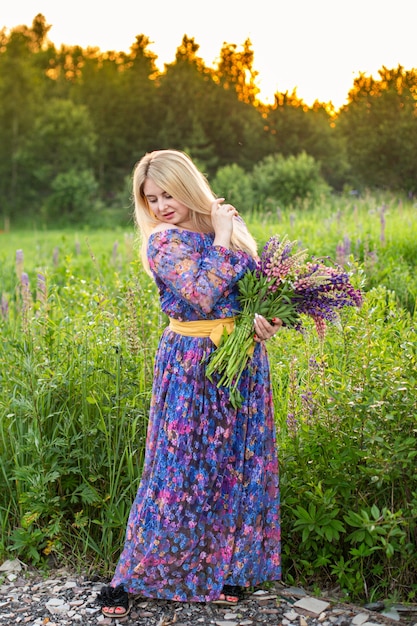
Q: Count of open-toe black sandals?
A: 2